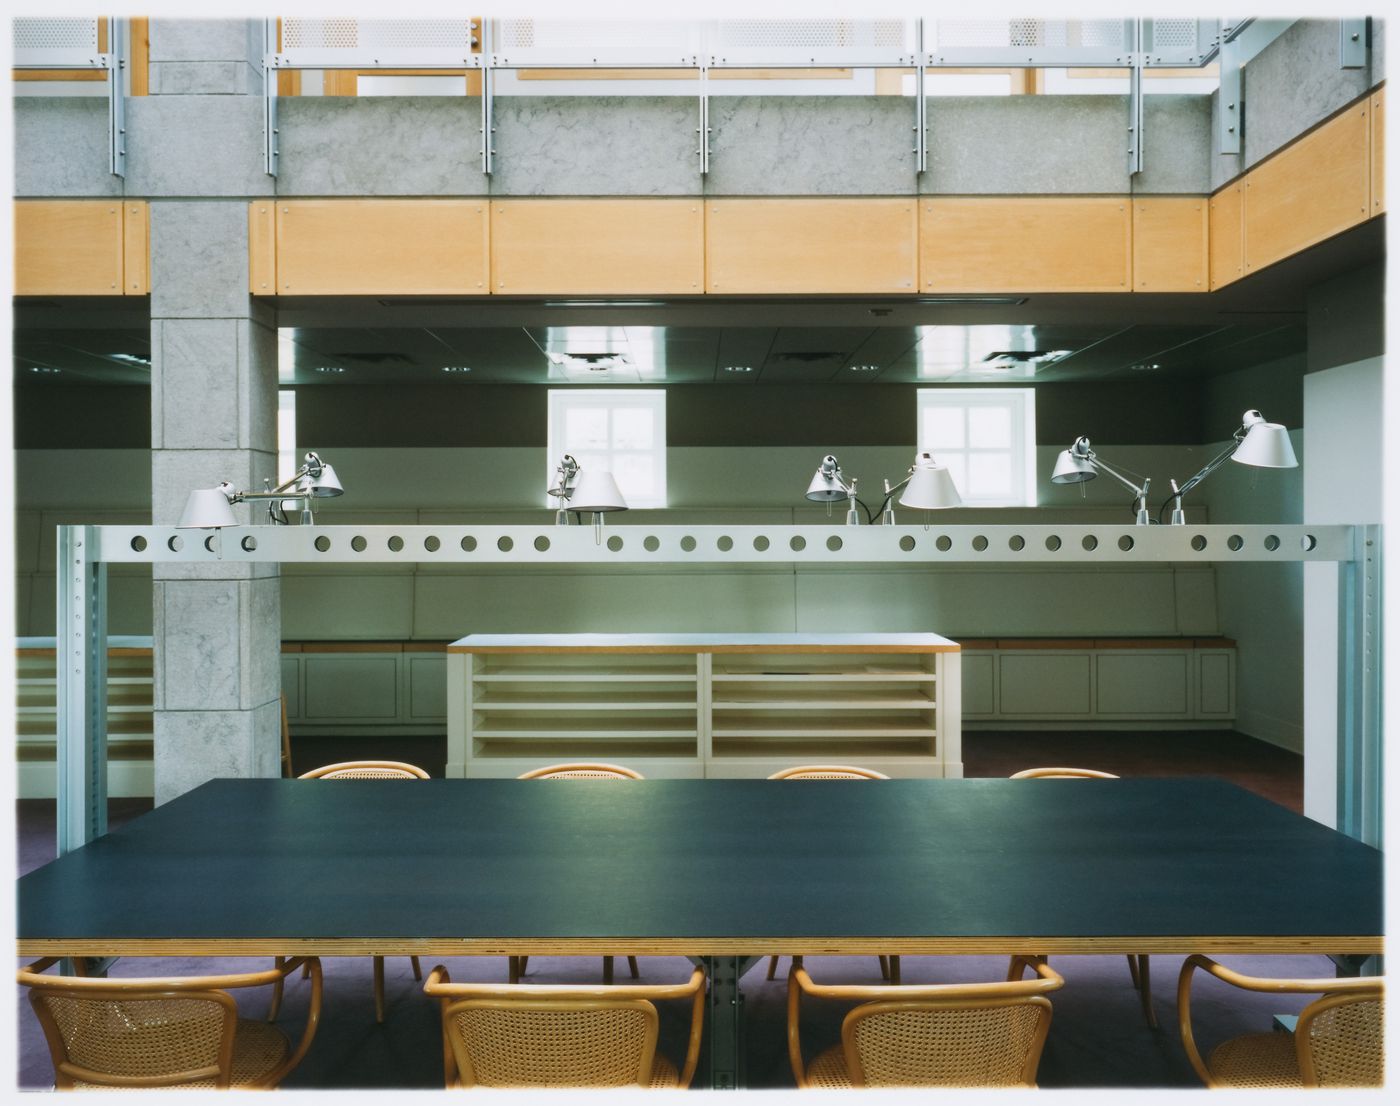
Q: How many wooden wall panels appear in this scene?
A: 11